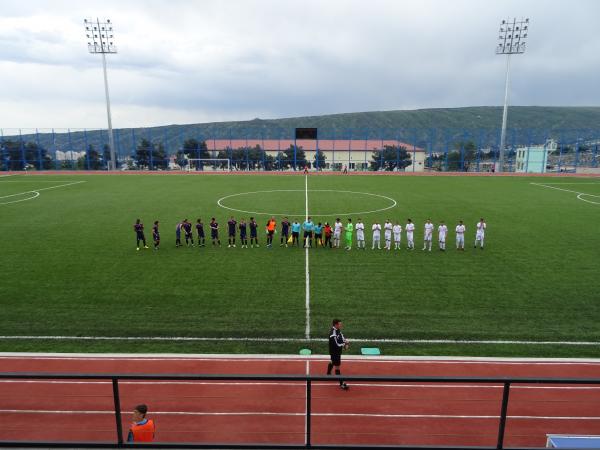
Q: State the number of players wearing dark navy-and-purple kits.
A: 10